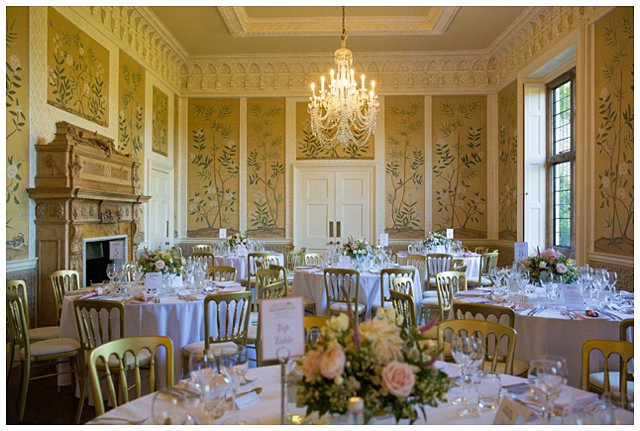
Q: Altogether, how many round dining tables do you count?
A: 6